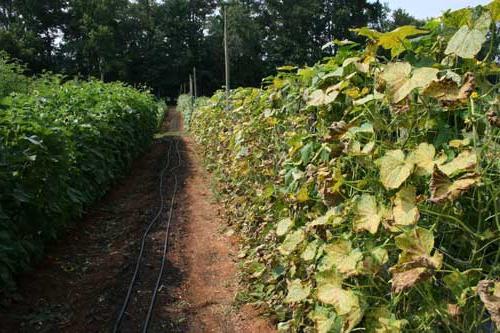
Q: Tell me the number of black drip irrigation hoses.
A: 2